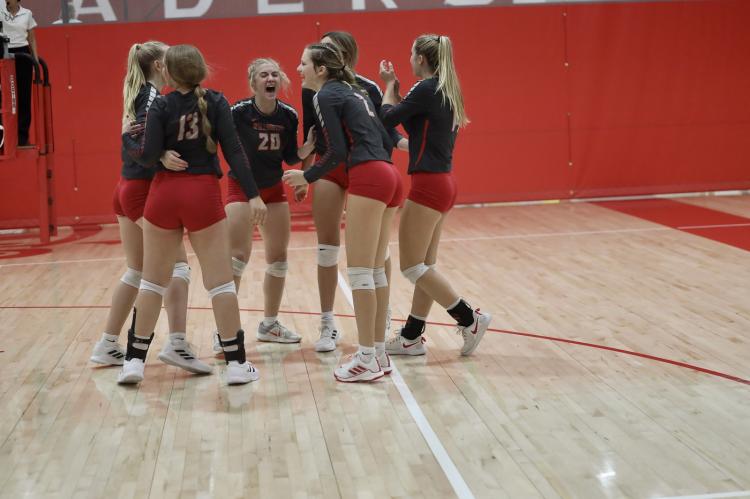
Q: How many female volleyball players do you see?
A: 6